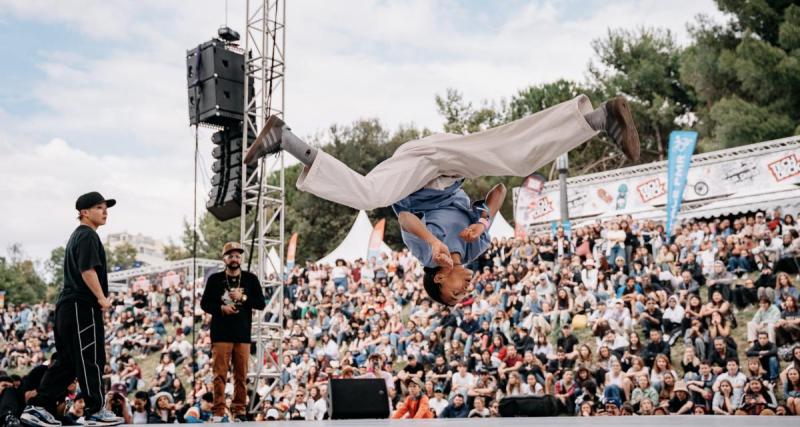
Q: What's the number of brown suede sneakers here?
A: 2